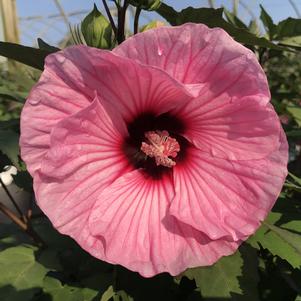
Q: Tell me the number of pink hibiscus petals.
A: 5